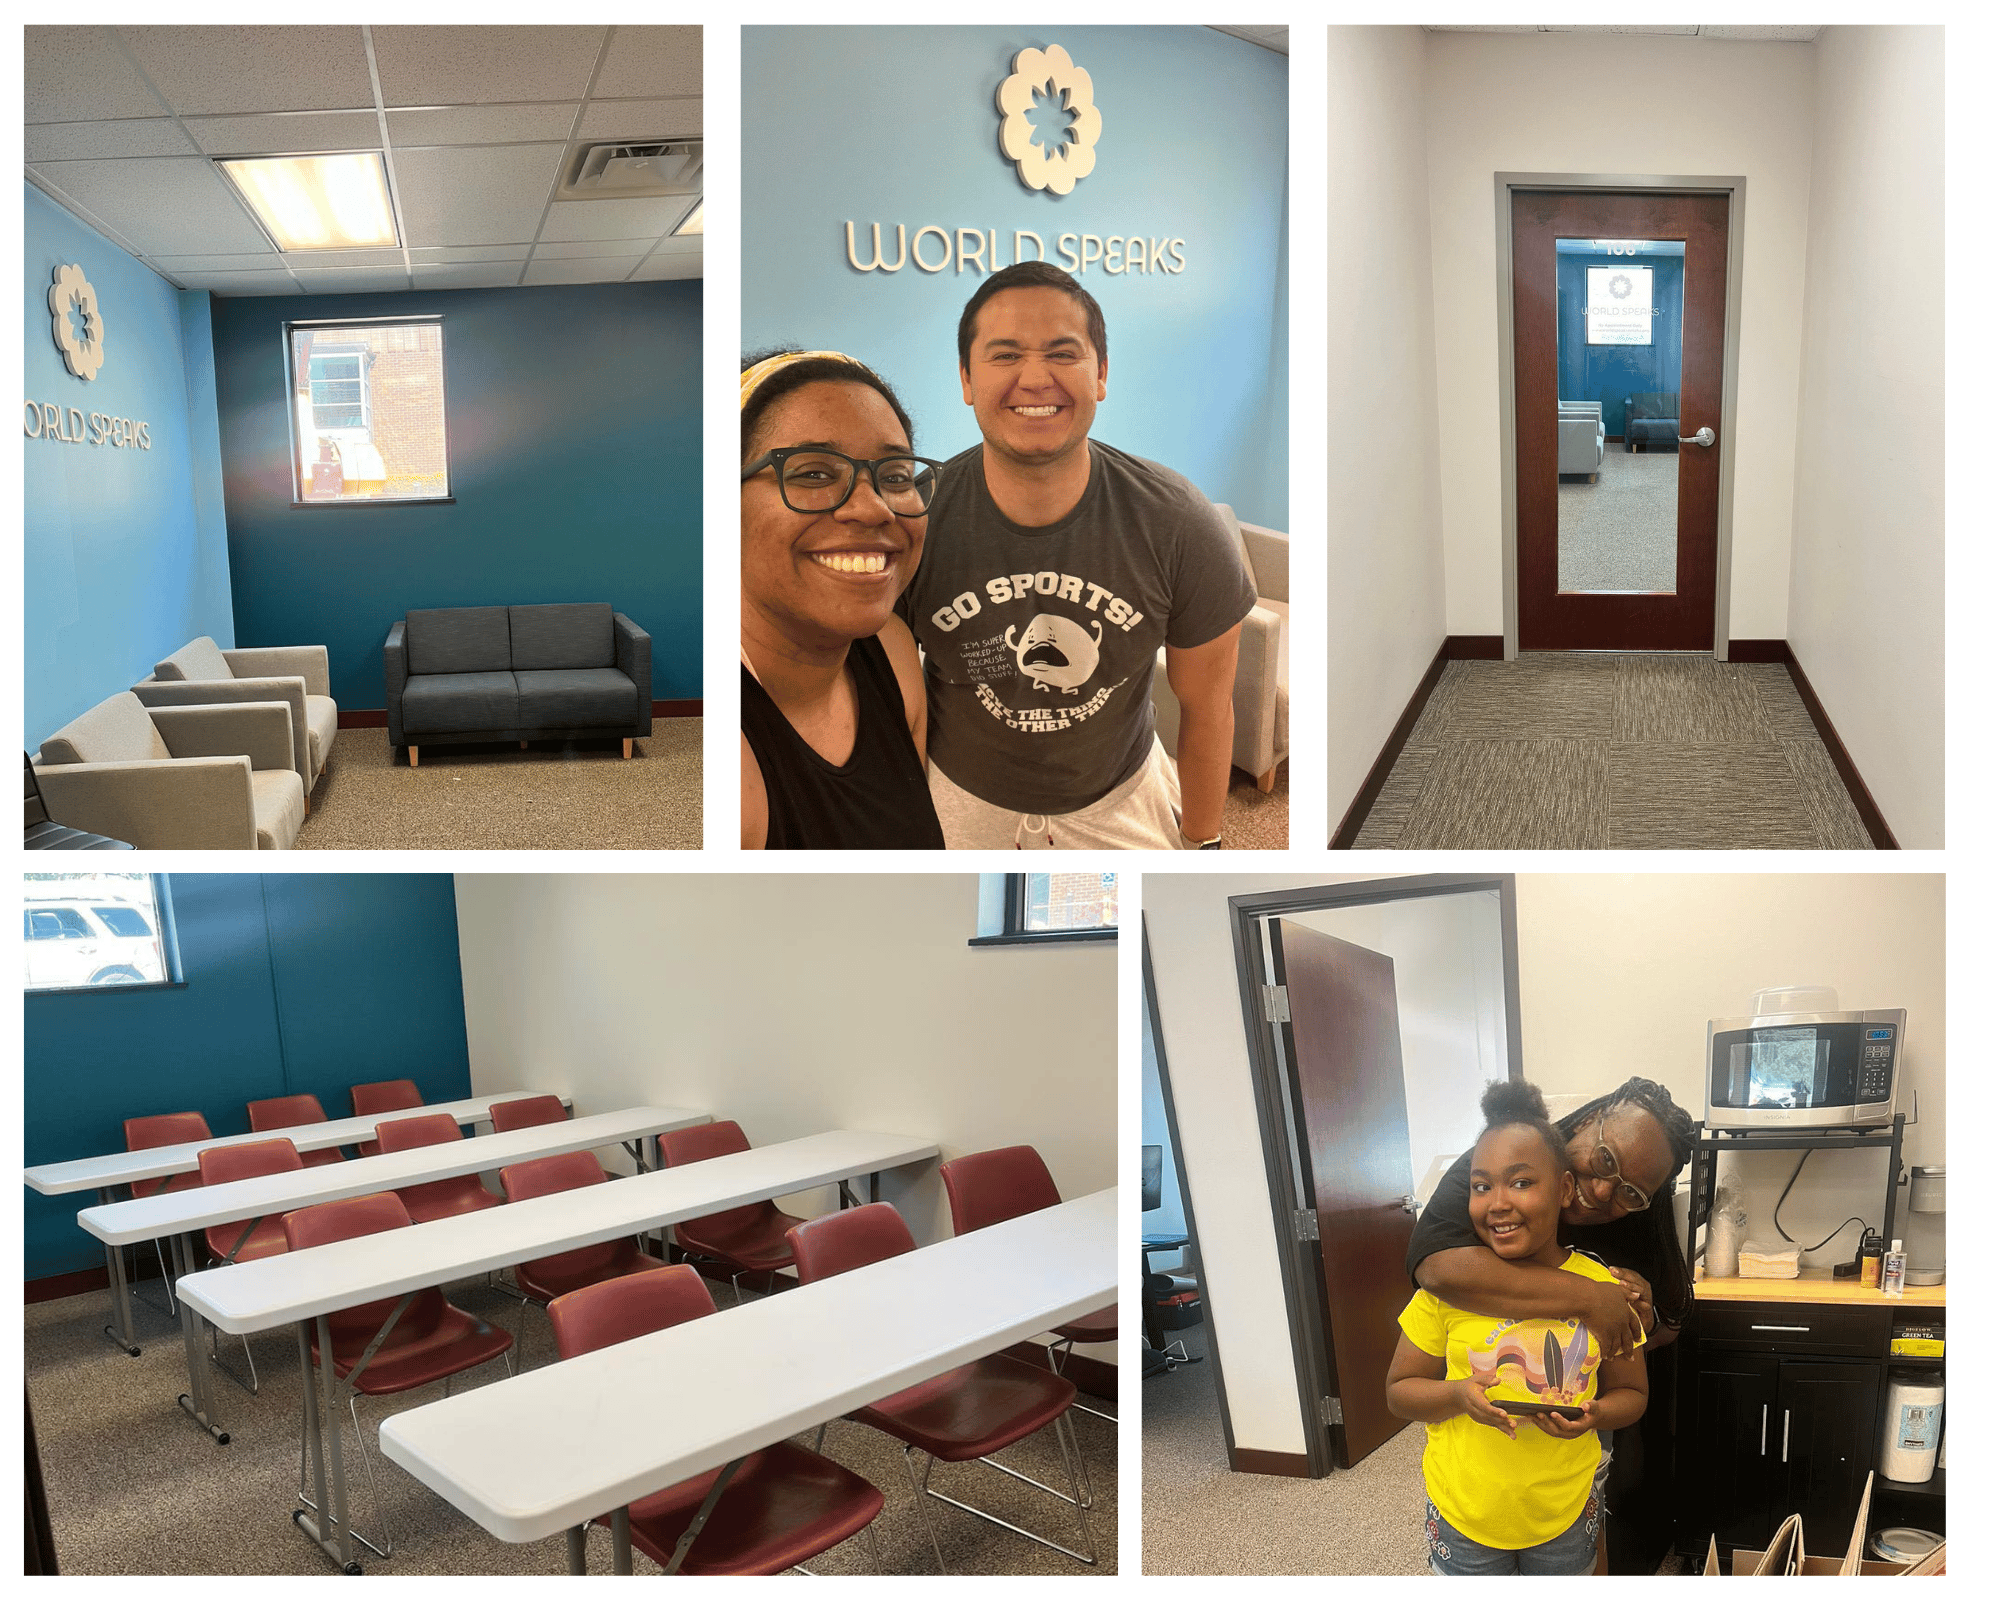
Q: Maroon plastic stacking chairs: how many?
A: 12